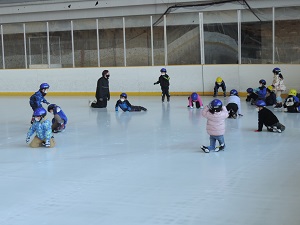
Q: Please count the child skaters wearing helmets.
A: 15